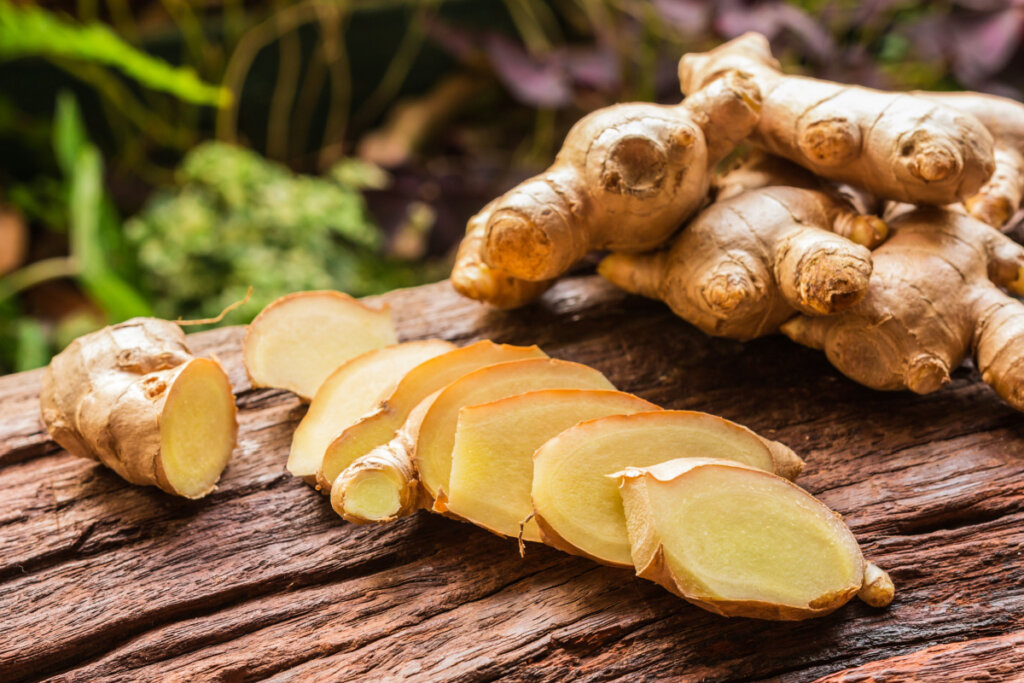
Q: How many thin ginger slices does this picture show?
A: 7